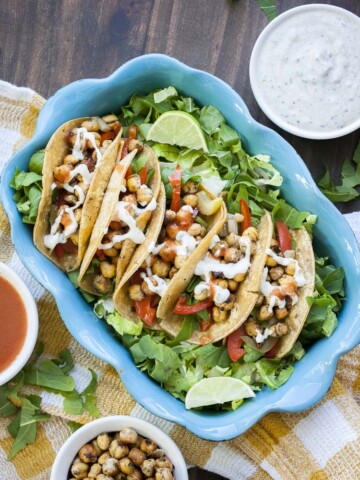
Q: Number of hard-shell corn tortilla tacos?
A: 5